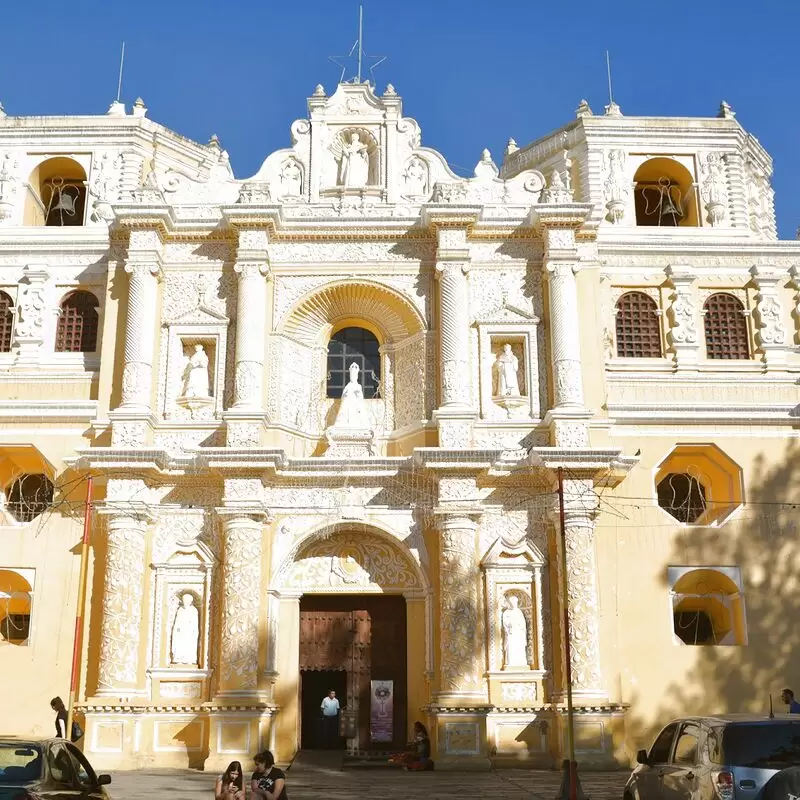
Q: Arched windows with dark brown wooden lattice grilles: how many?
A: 4